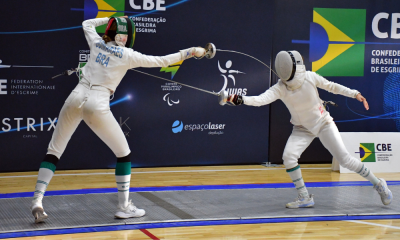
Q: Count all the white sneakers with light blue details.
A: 2